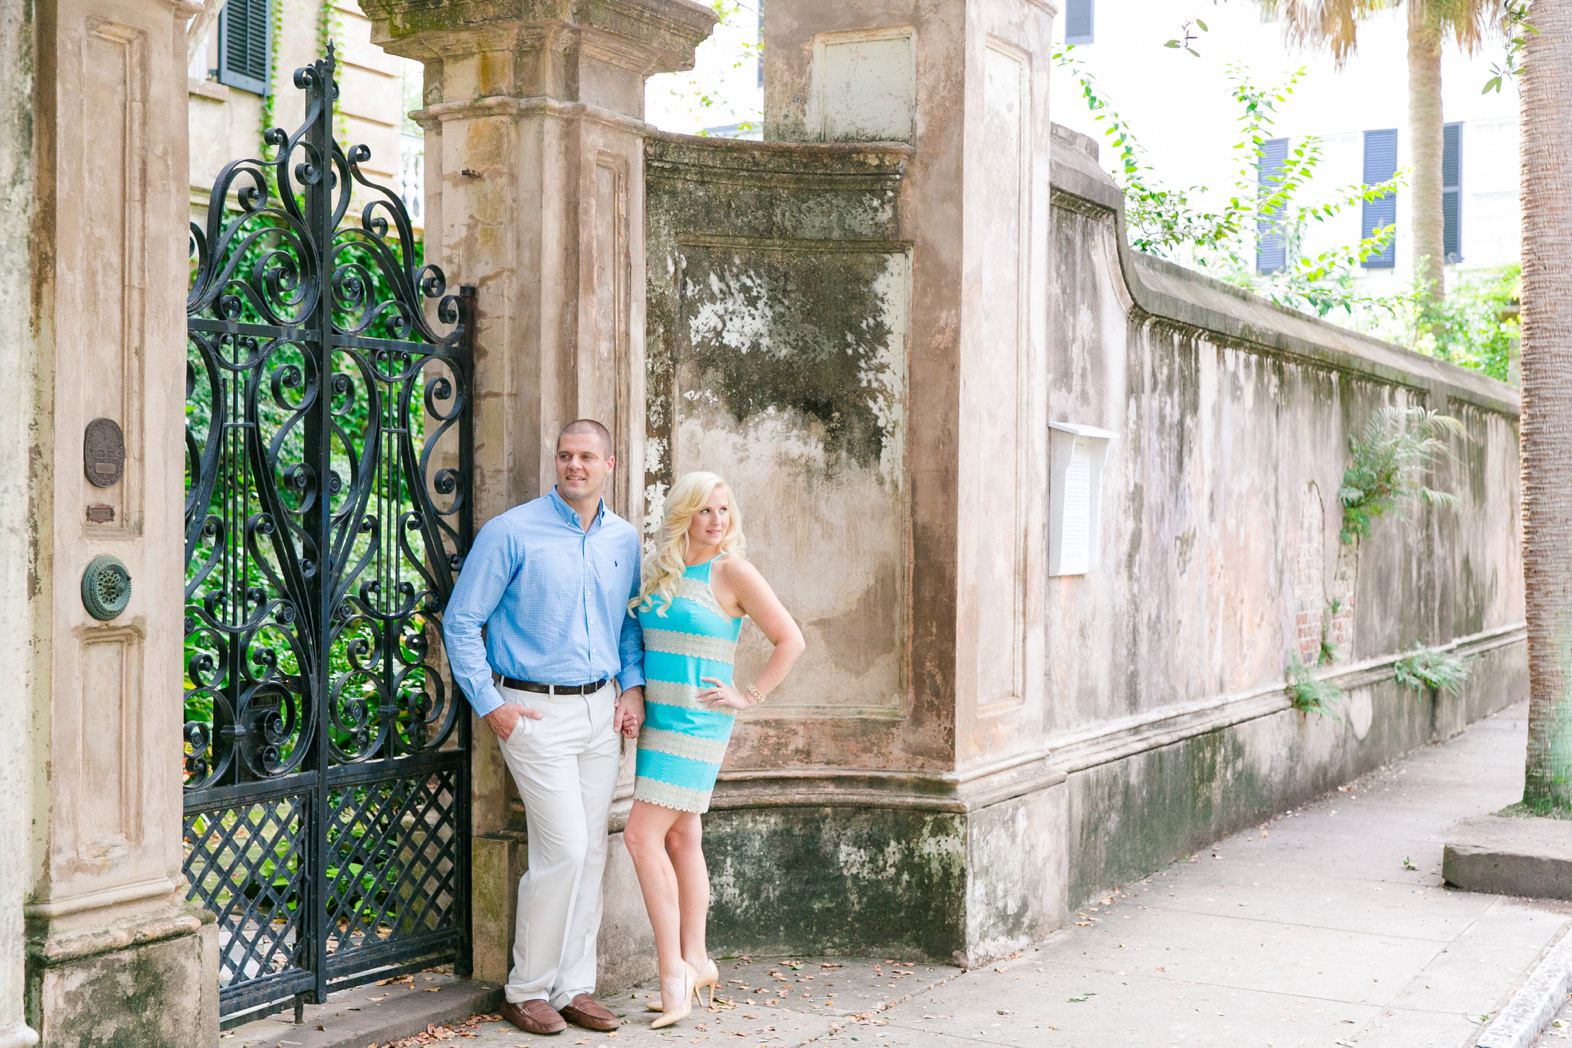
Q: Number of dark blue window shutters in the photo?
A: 5